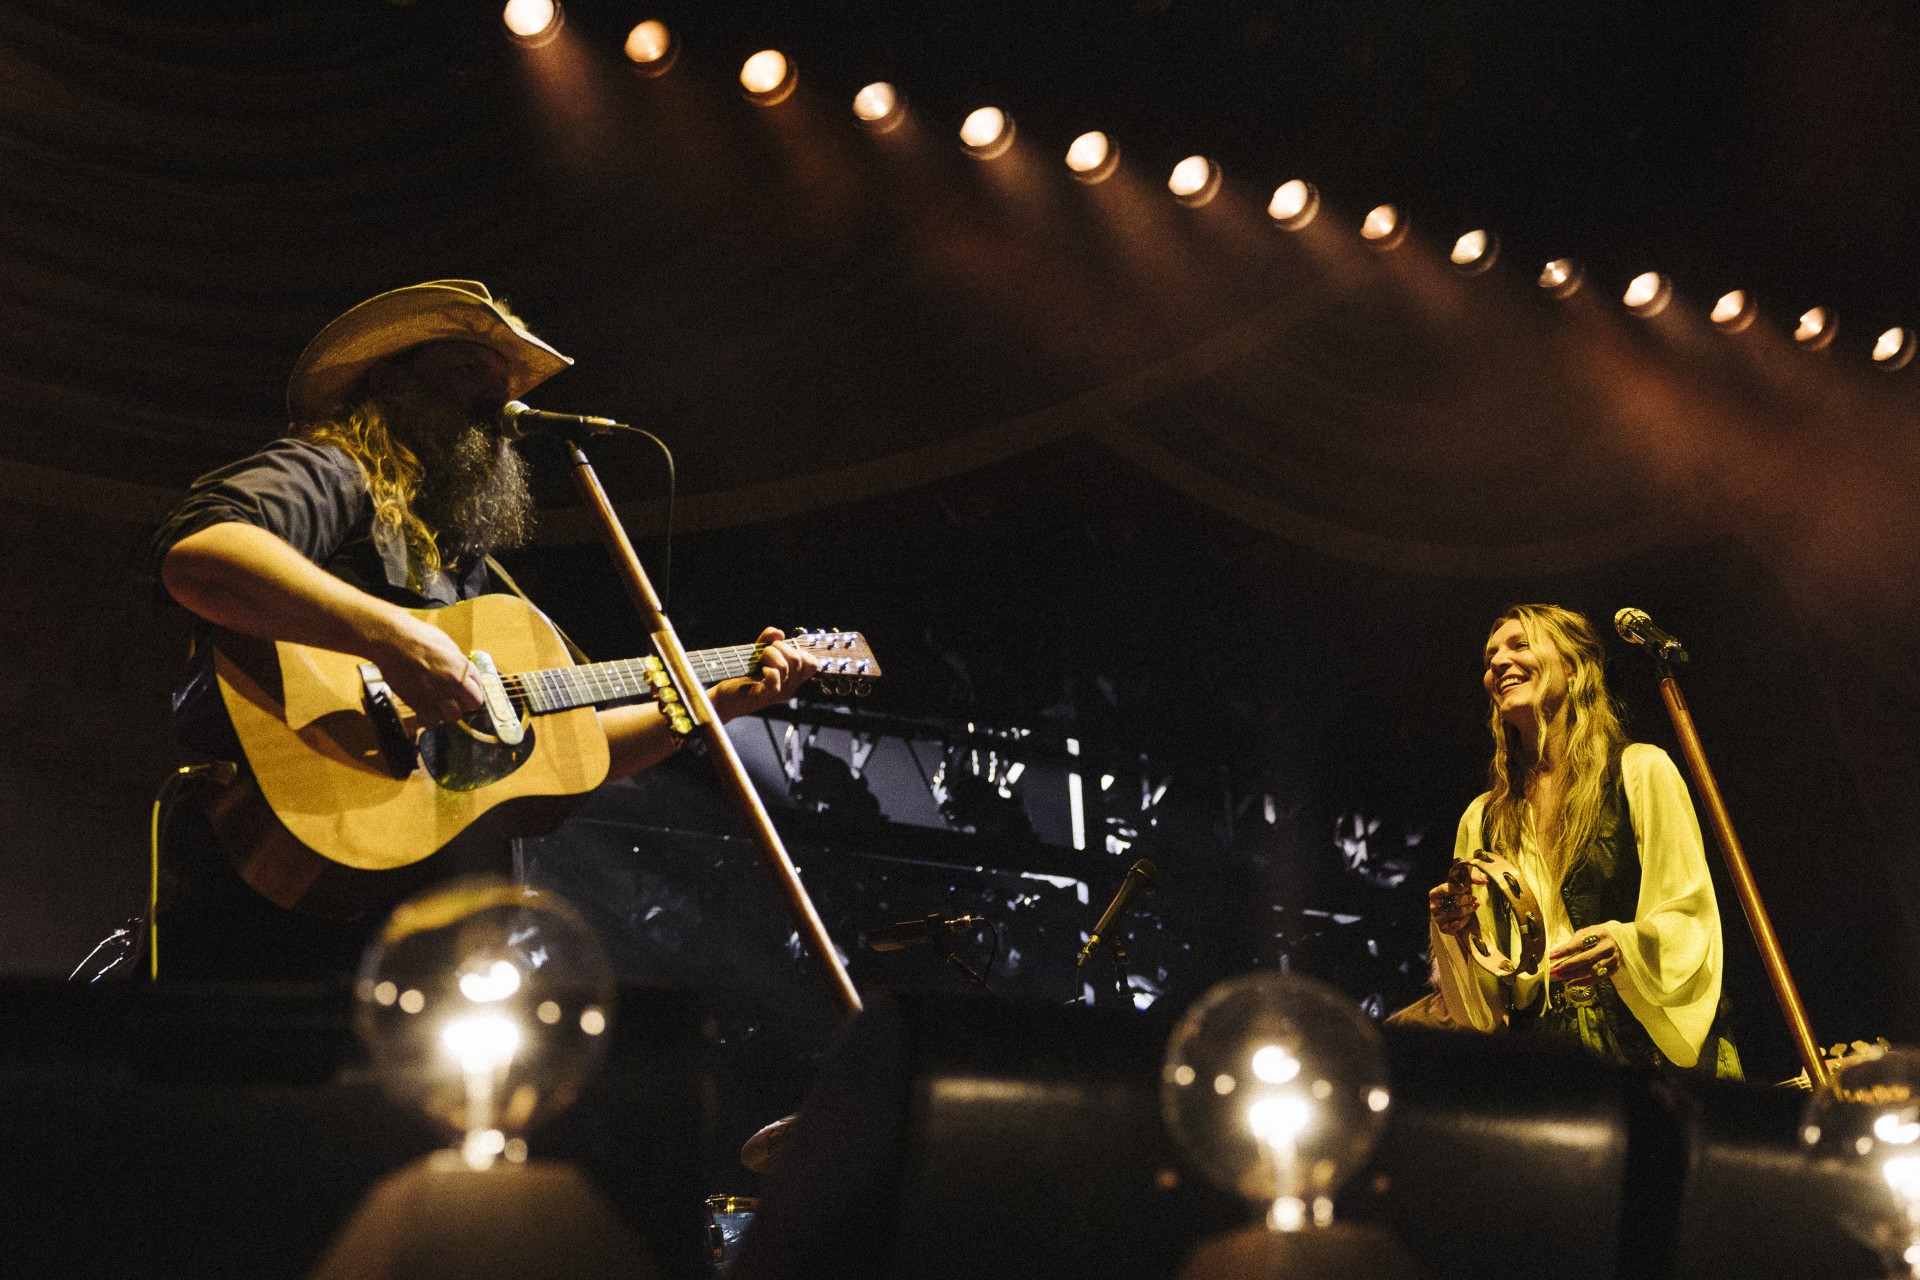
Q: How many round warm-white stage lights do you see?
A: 15